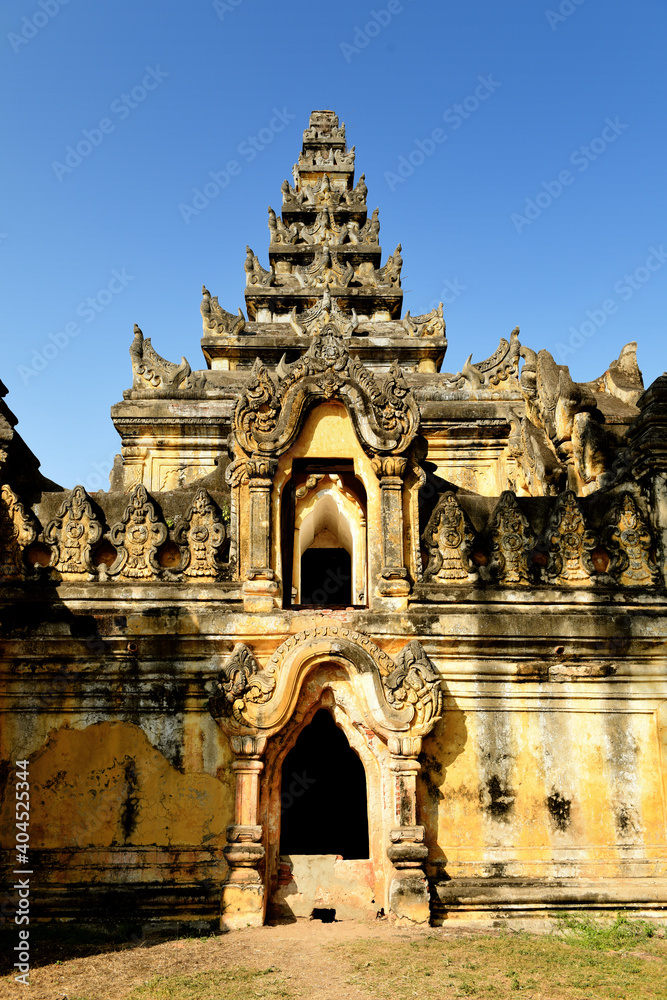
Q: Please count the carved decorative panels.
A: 8